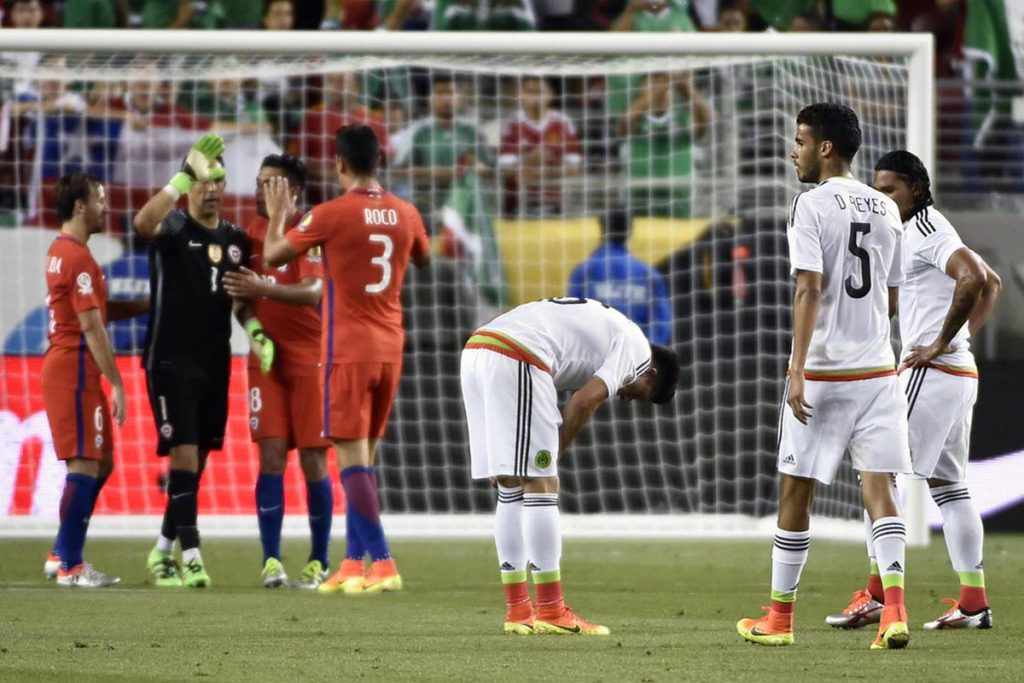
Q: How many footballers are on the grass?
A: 7